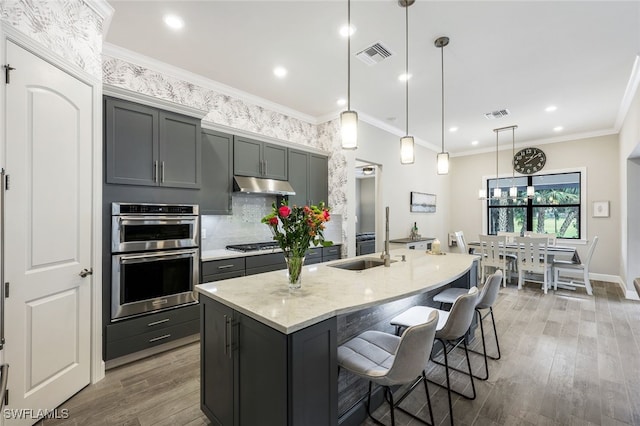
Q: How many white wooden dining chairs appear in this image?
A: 6